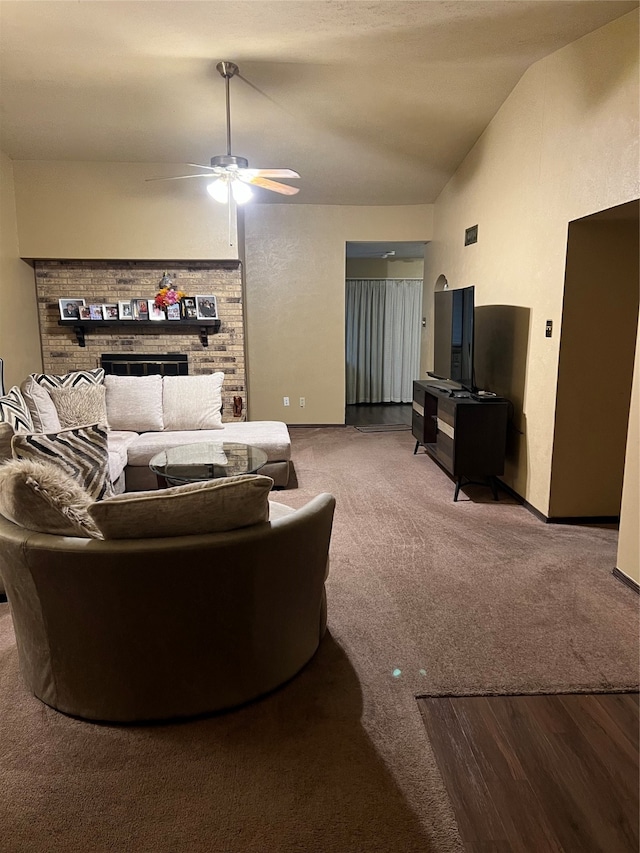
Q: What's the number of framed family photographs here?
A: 10